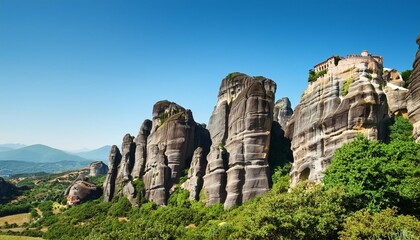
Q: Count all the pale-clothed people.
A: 0